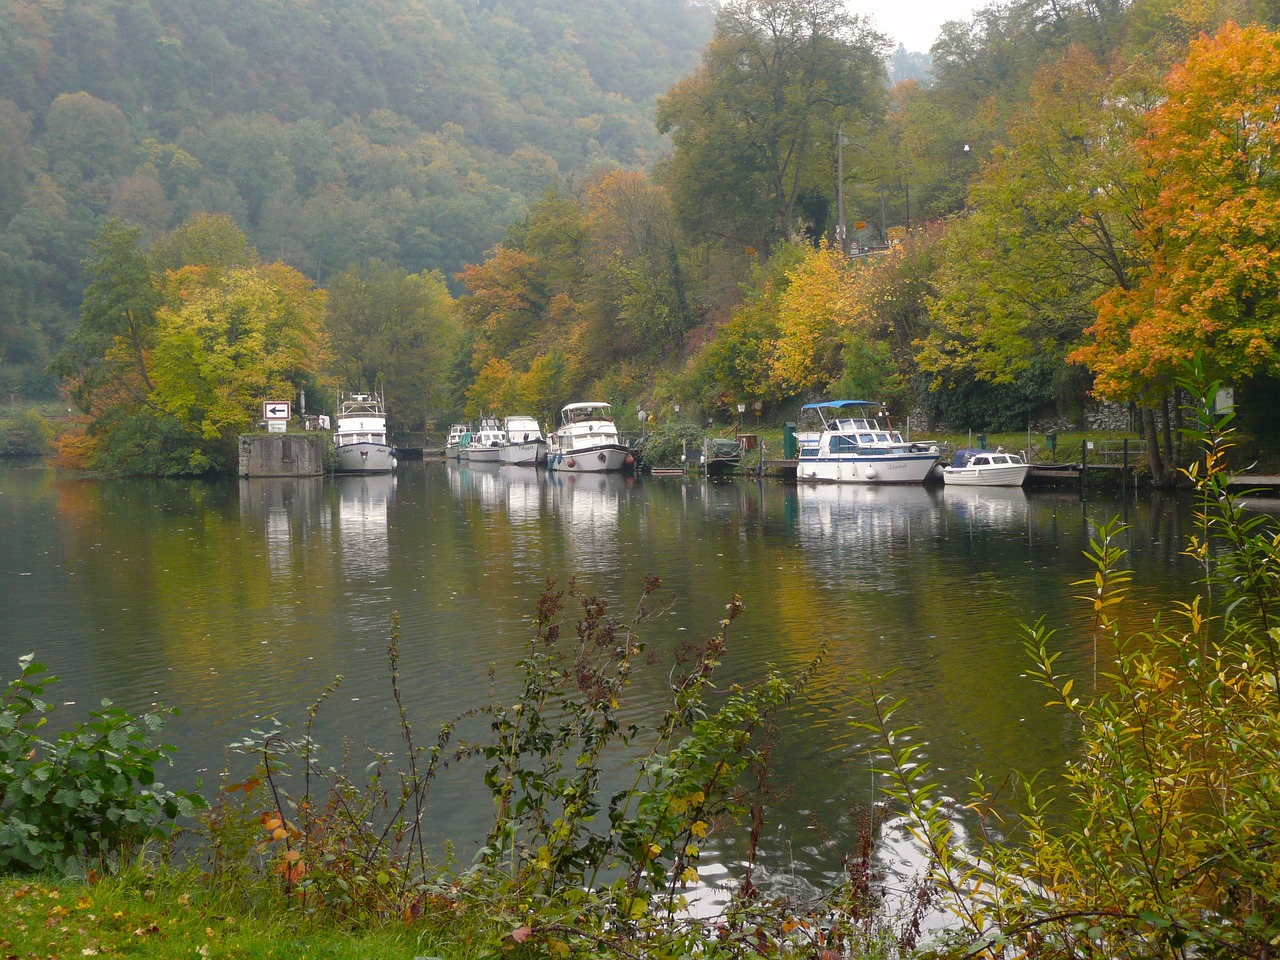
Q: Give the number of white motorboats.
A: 7